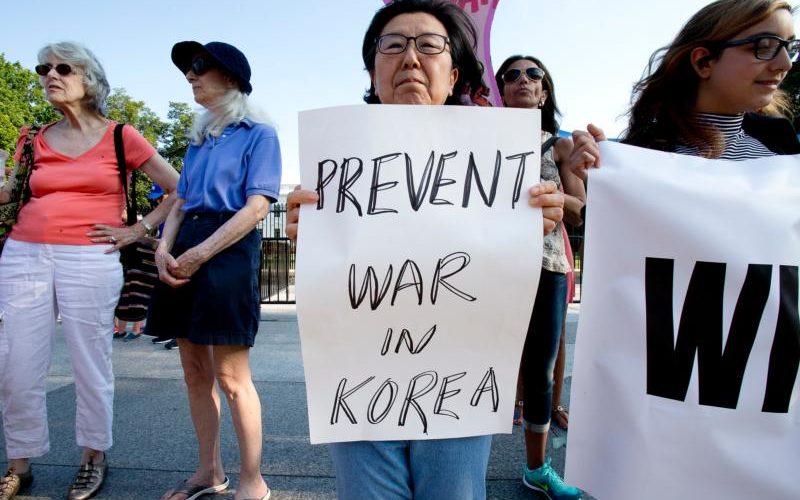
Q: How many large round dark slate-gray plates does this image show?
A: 0